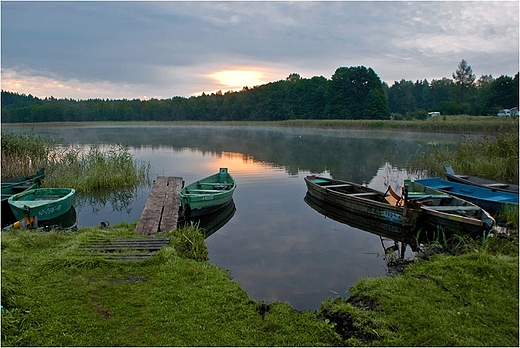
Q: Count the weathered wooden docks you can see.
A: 1